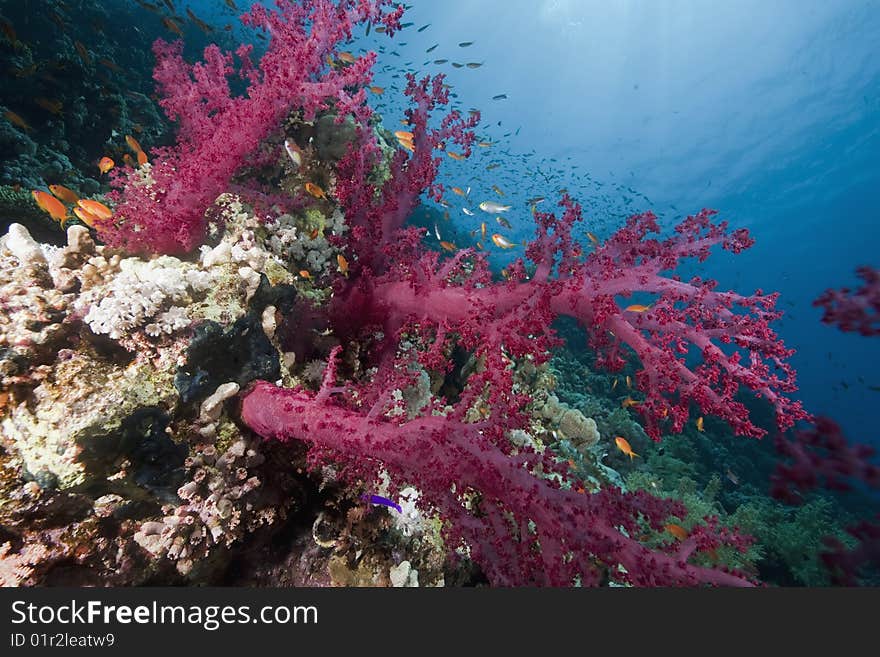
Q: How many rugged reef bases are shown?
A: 1